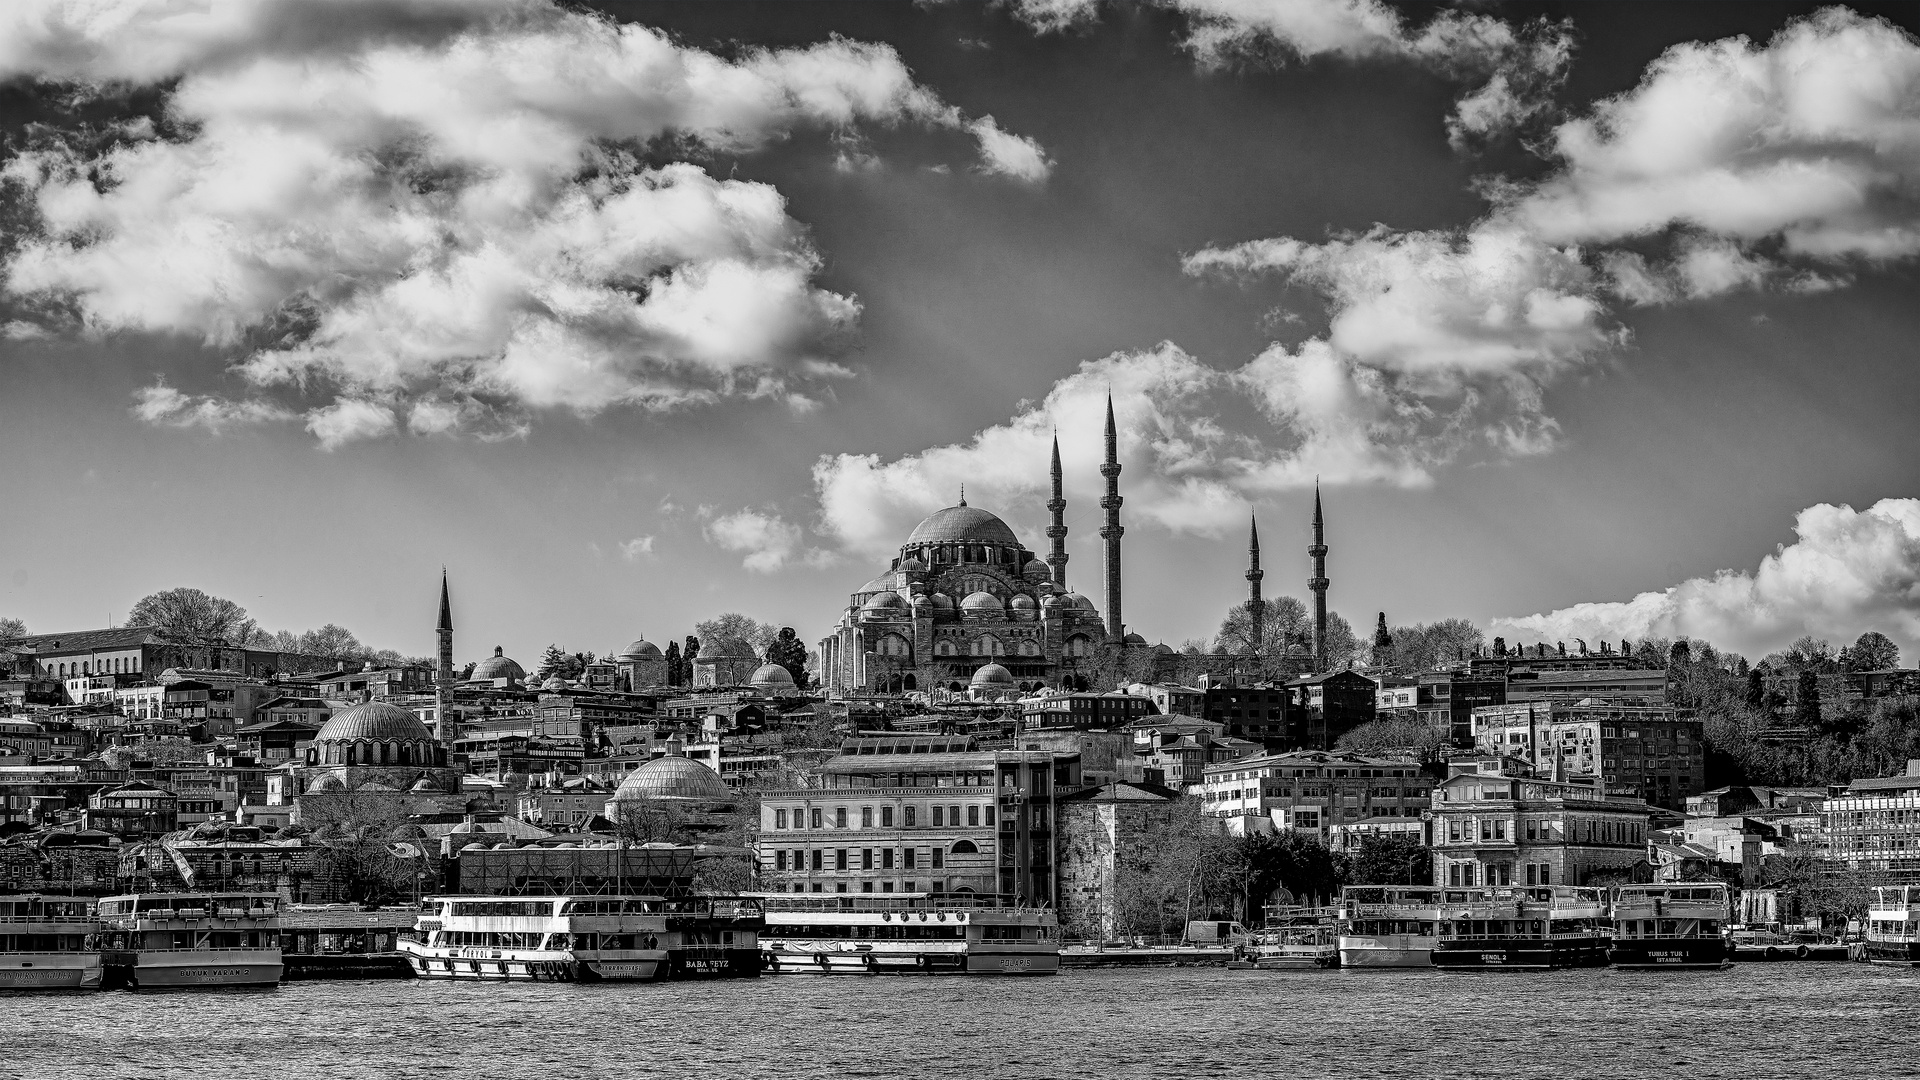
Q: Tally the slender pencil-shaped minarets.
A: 5